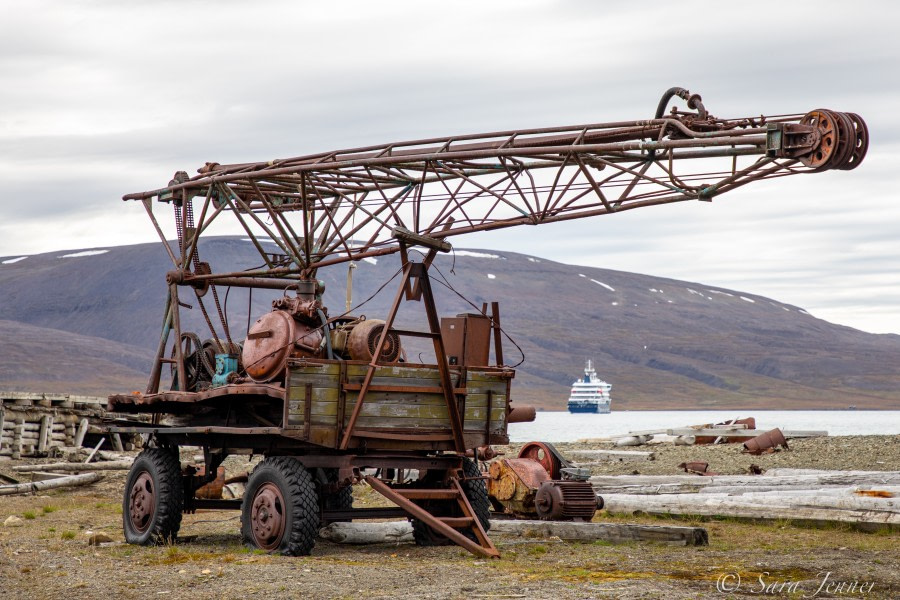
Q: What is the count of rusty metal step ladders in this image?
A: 1